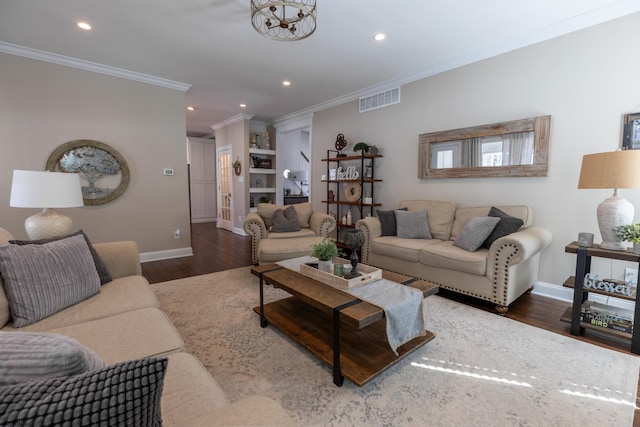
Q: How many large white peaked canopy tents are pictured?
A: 0